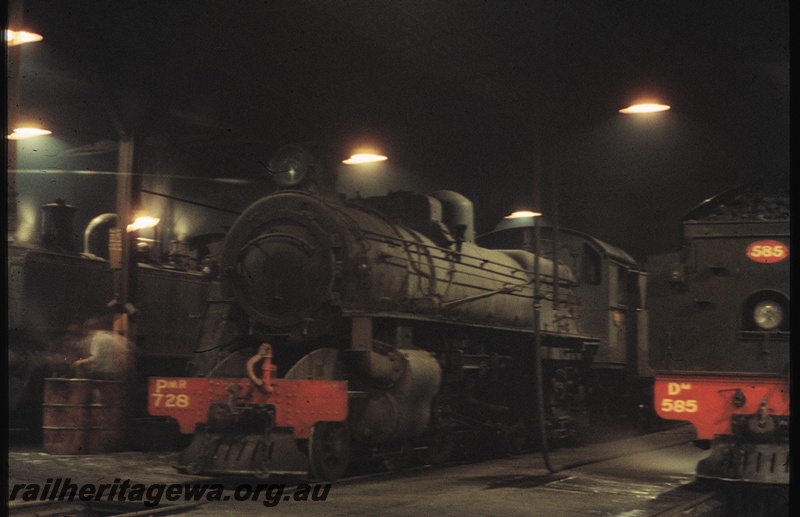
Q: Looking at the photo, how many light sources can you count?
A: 6